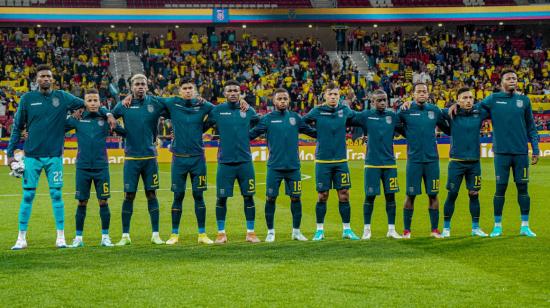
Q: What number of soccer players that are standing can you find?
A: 11